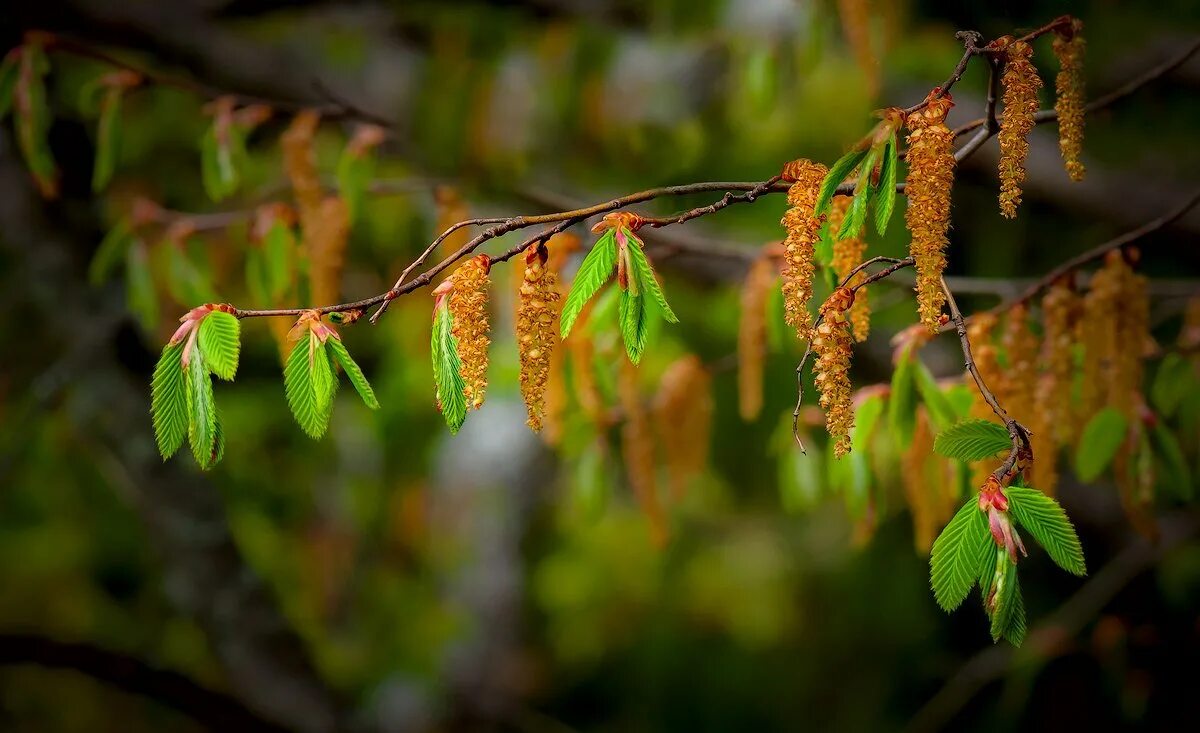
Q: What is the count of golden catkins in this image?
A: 8